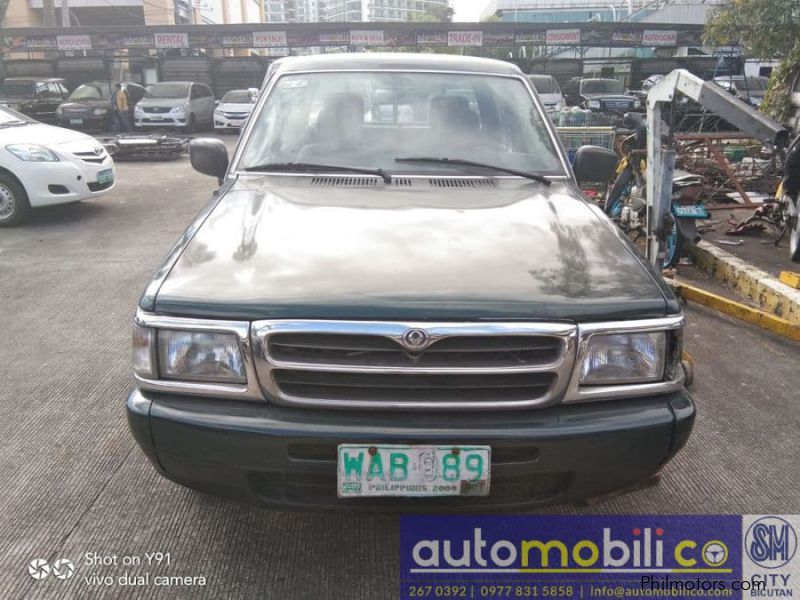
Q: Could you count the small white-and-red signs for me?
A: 7